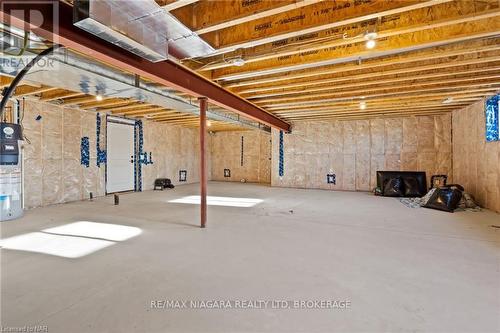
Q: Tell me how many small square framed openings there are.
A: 3